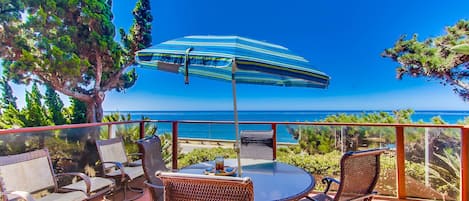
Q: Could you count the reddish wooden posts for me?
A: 5